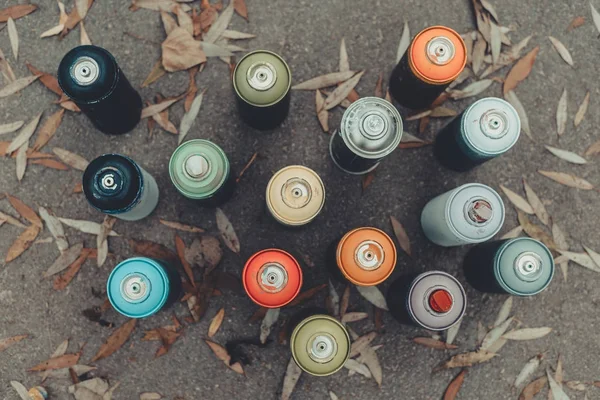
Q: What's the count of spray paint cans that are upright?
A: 15